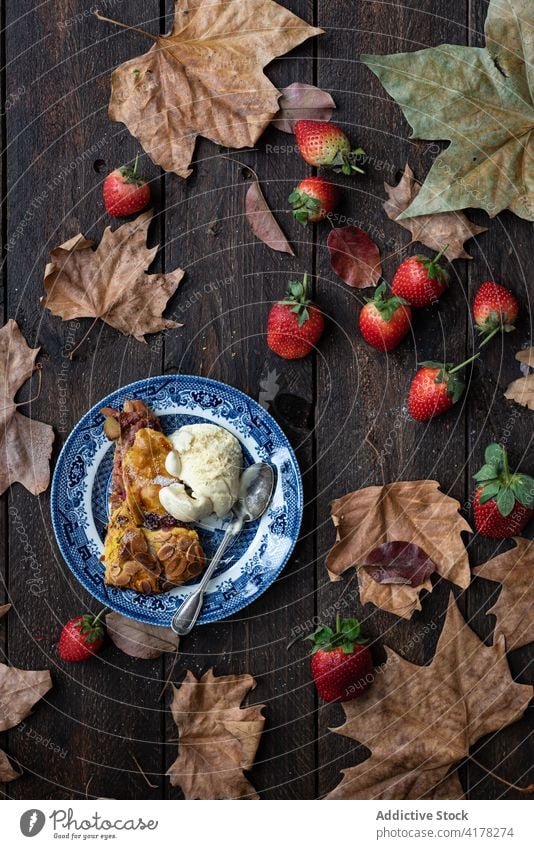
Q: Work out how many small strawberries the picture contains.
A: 11